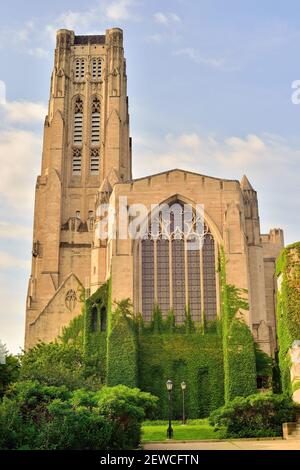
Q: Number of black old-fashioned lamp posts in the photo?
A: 2